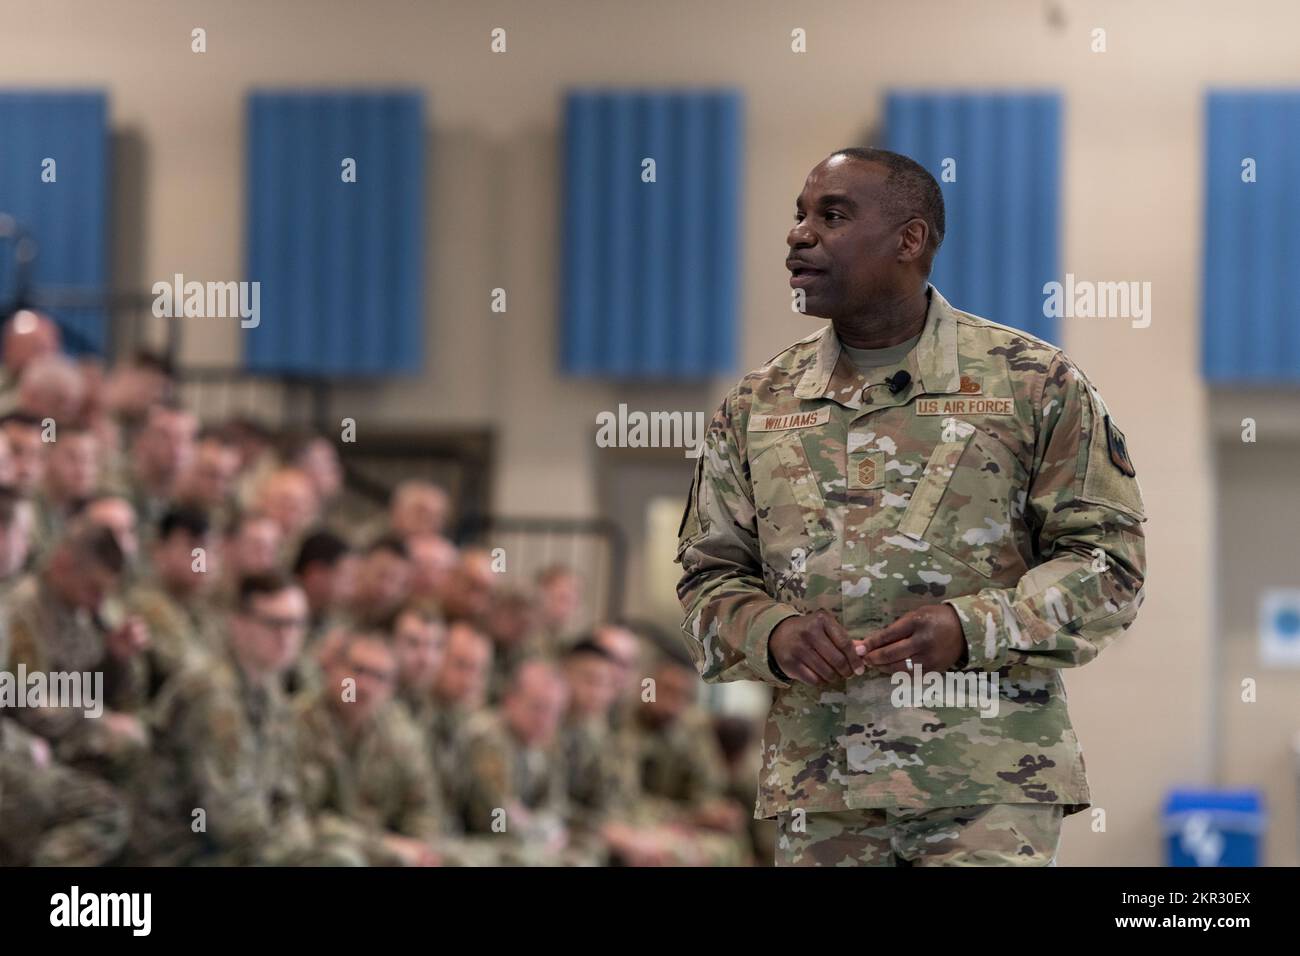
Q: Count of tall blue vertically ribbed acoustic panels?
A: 5